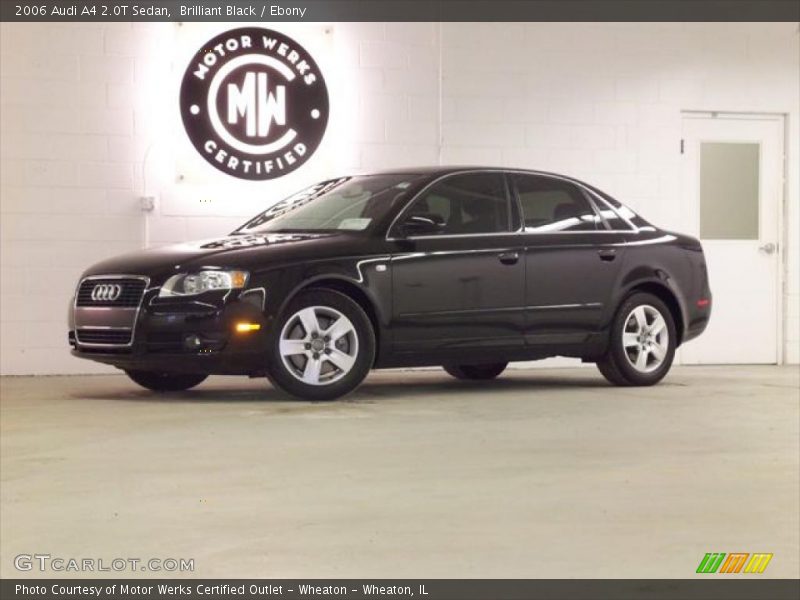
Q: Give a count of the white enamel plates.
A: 0